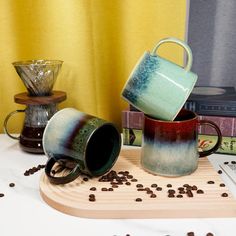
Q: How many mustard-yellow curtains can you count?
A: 1